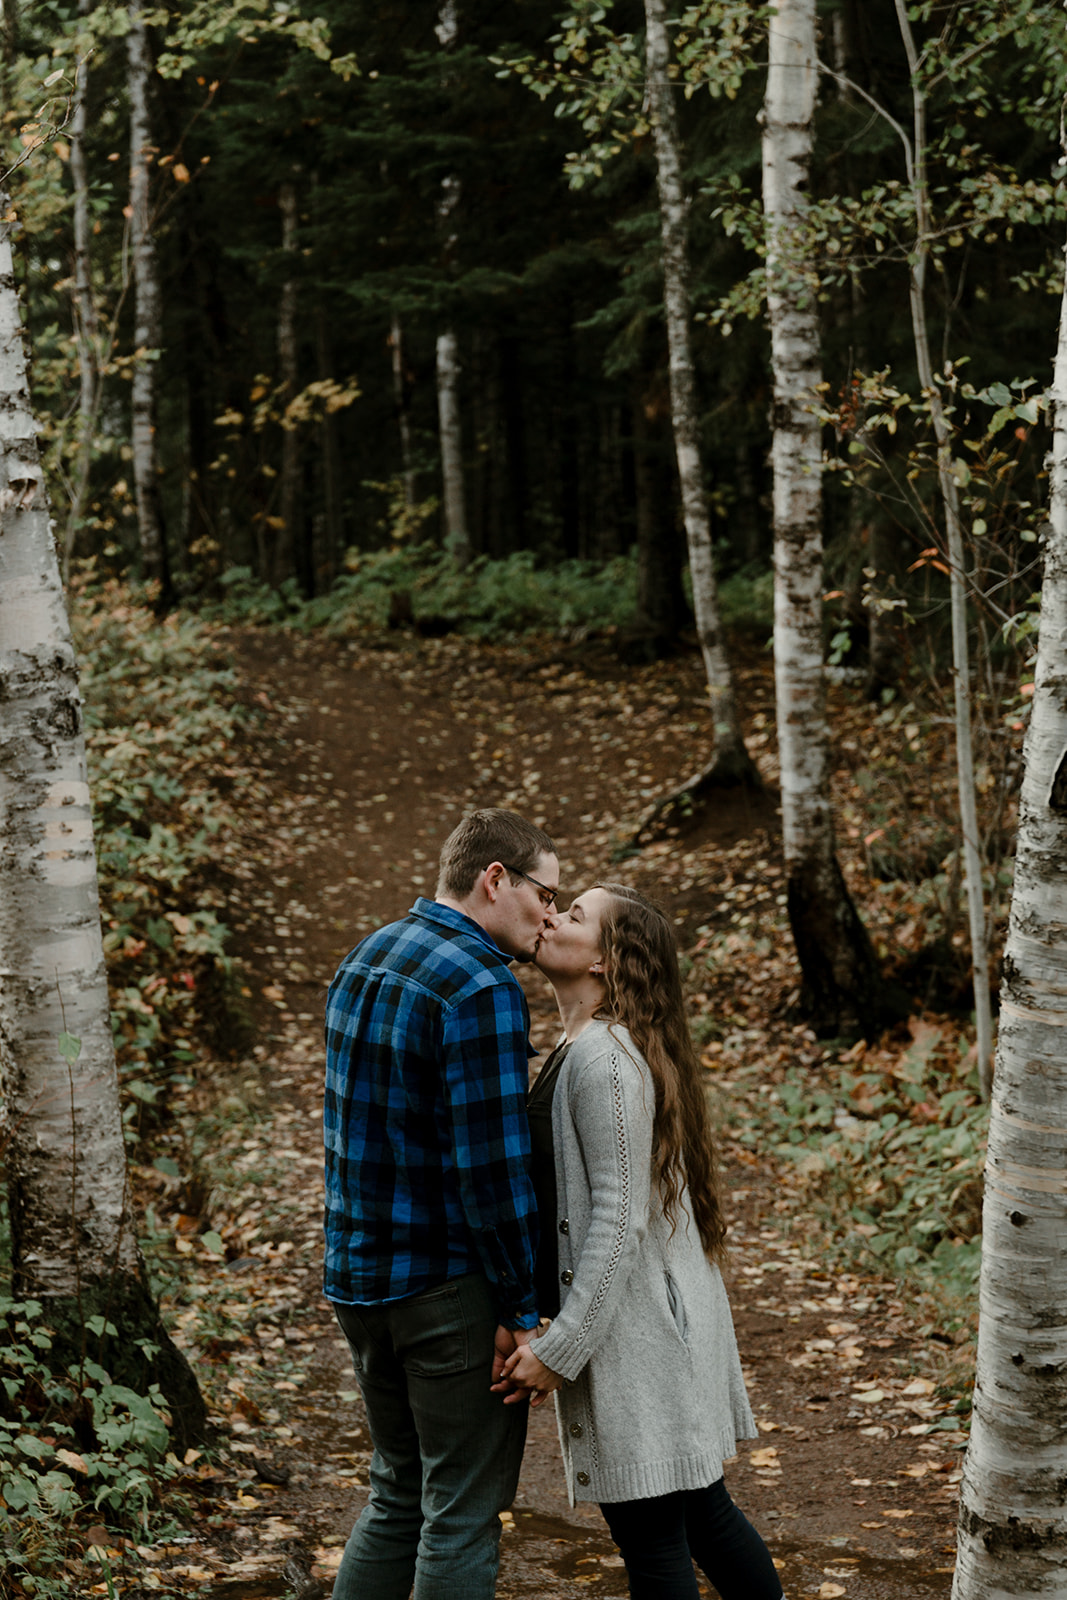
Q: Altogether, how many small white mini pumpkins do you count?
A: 0